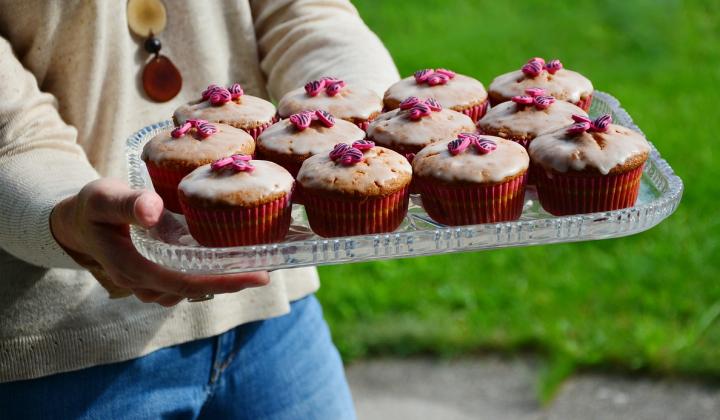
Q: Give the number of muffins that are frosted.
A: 12